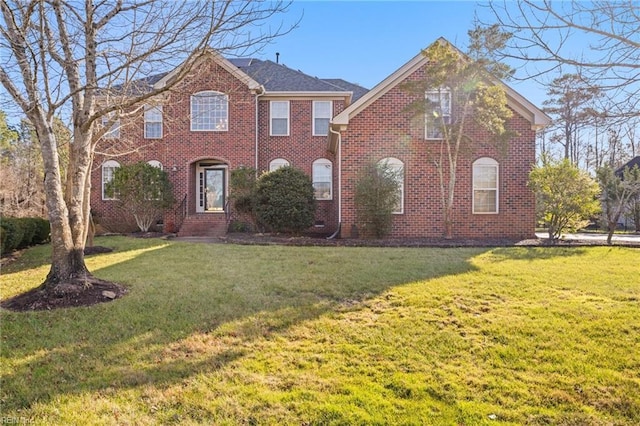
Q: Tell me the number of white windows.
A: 12